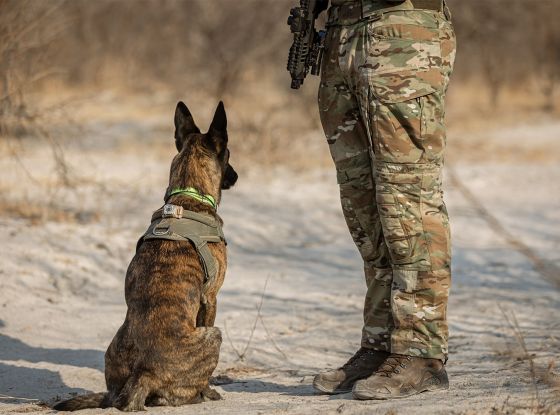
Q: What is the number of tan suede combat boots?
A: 2